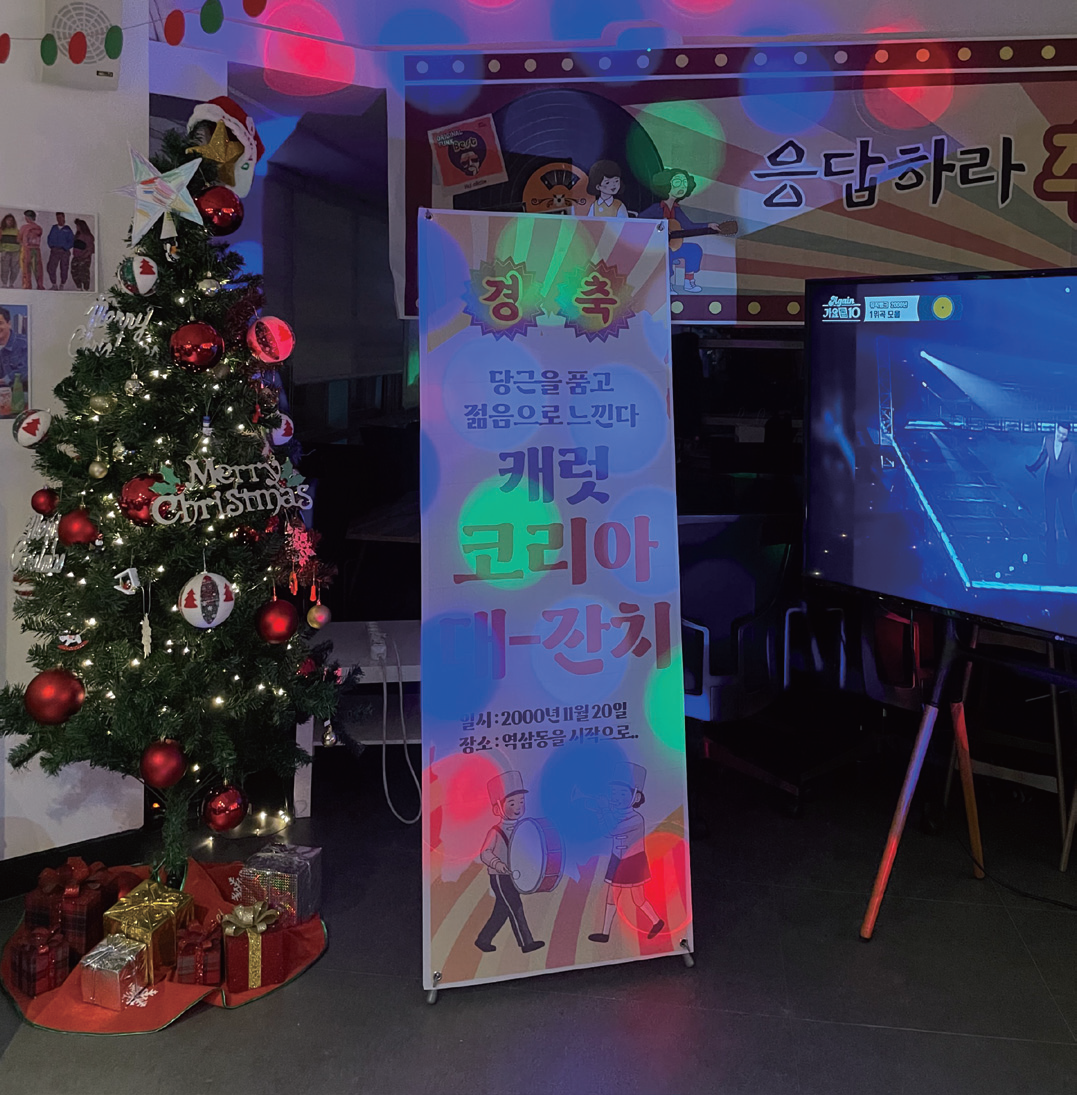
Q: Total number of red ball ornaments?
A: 9